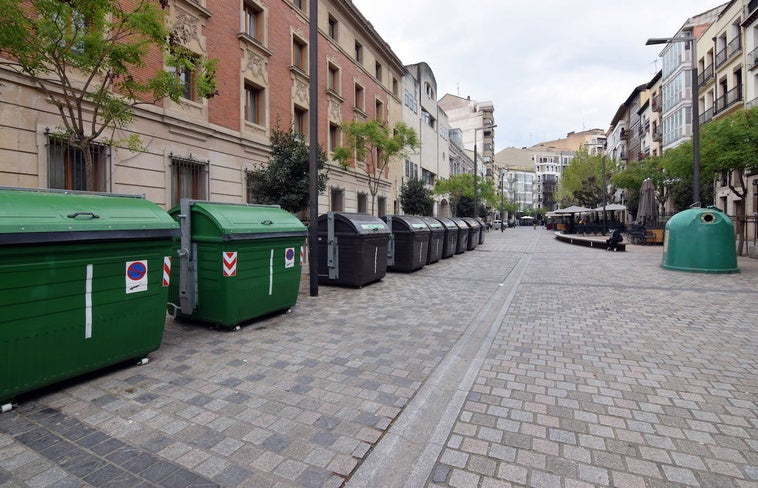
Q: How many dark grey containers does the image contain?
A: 7